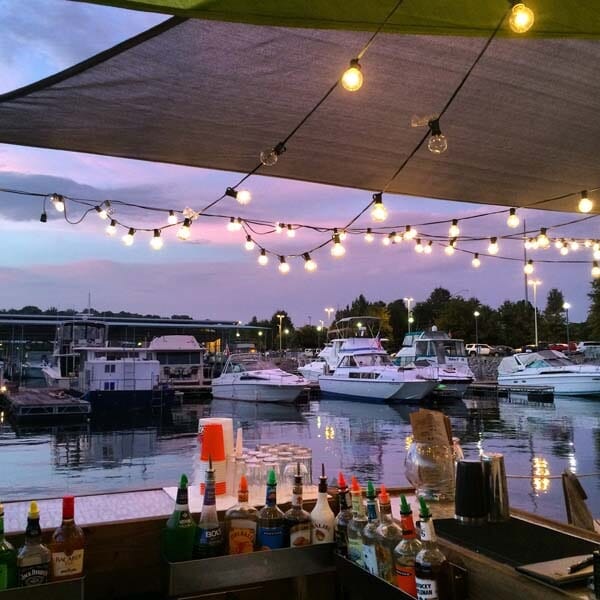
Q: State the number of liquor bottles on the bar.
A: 15